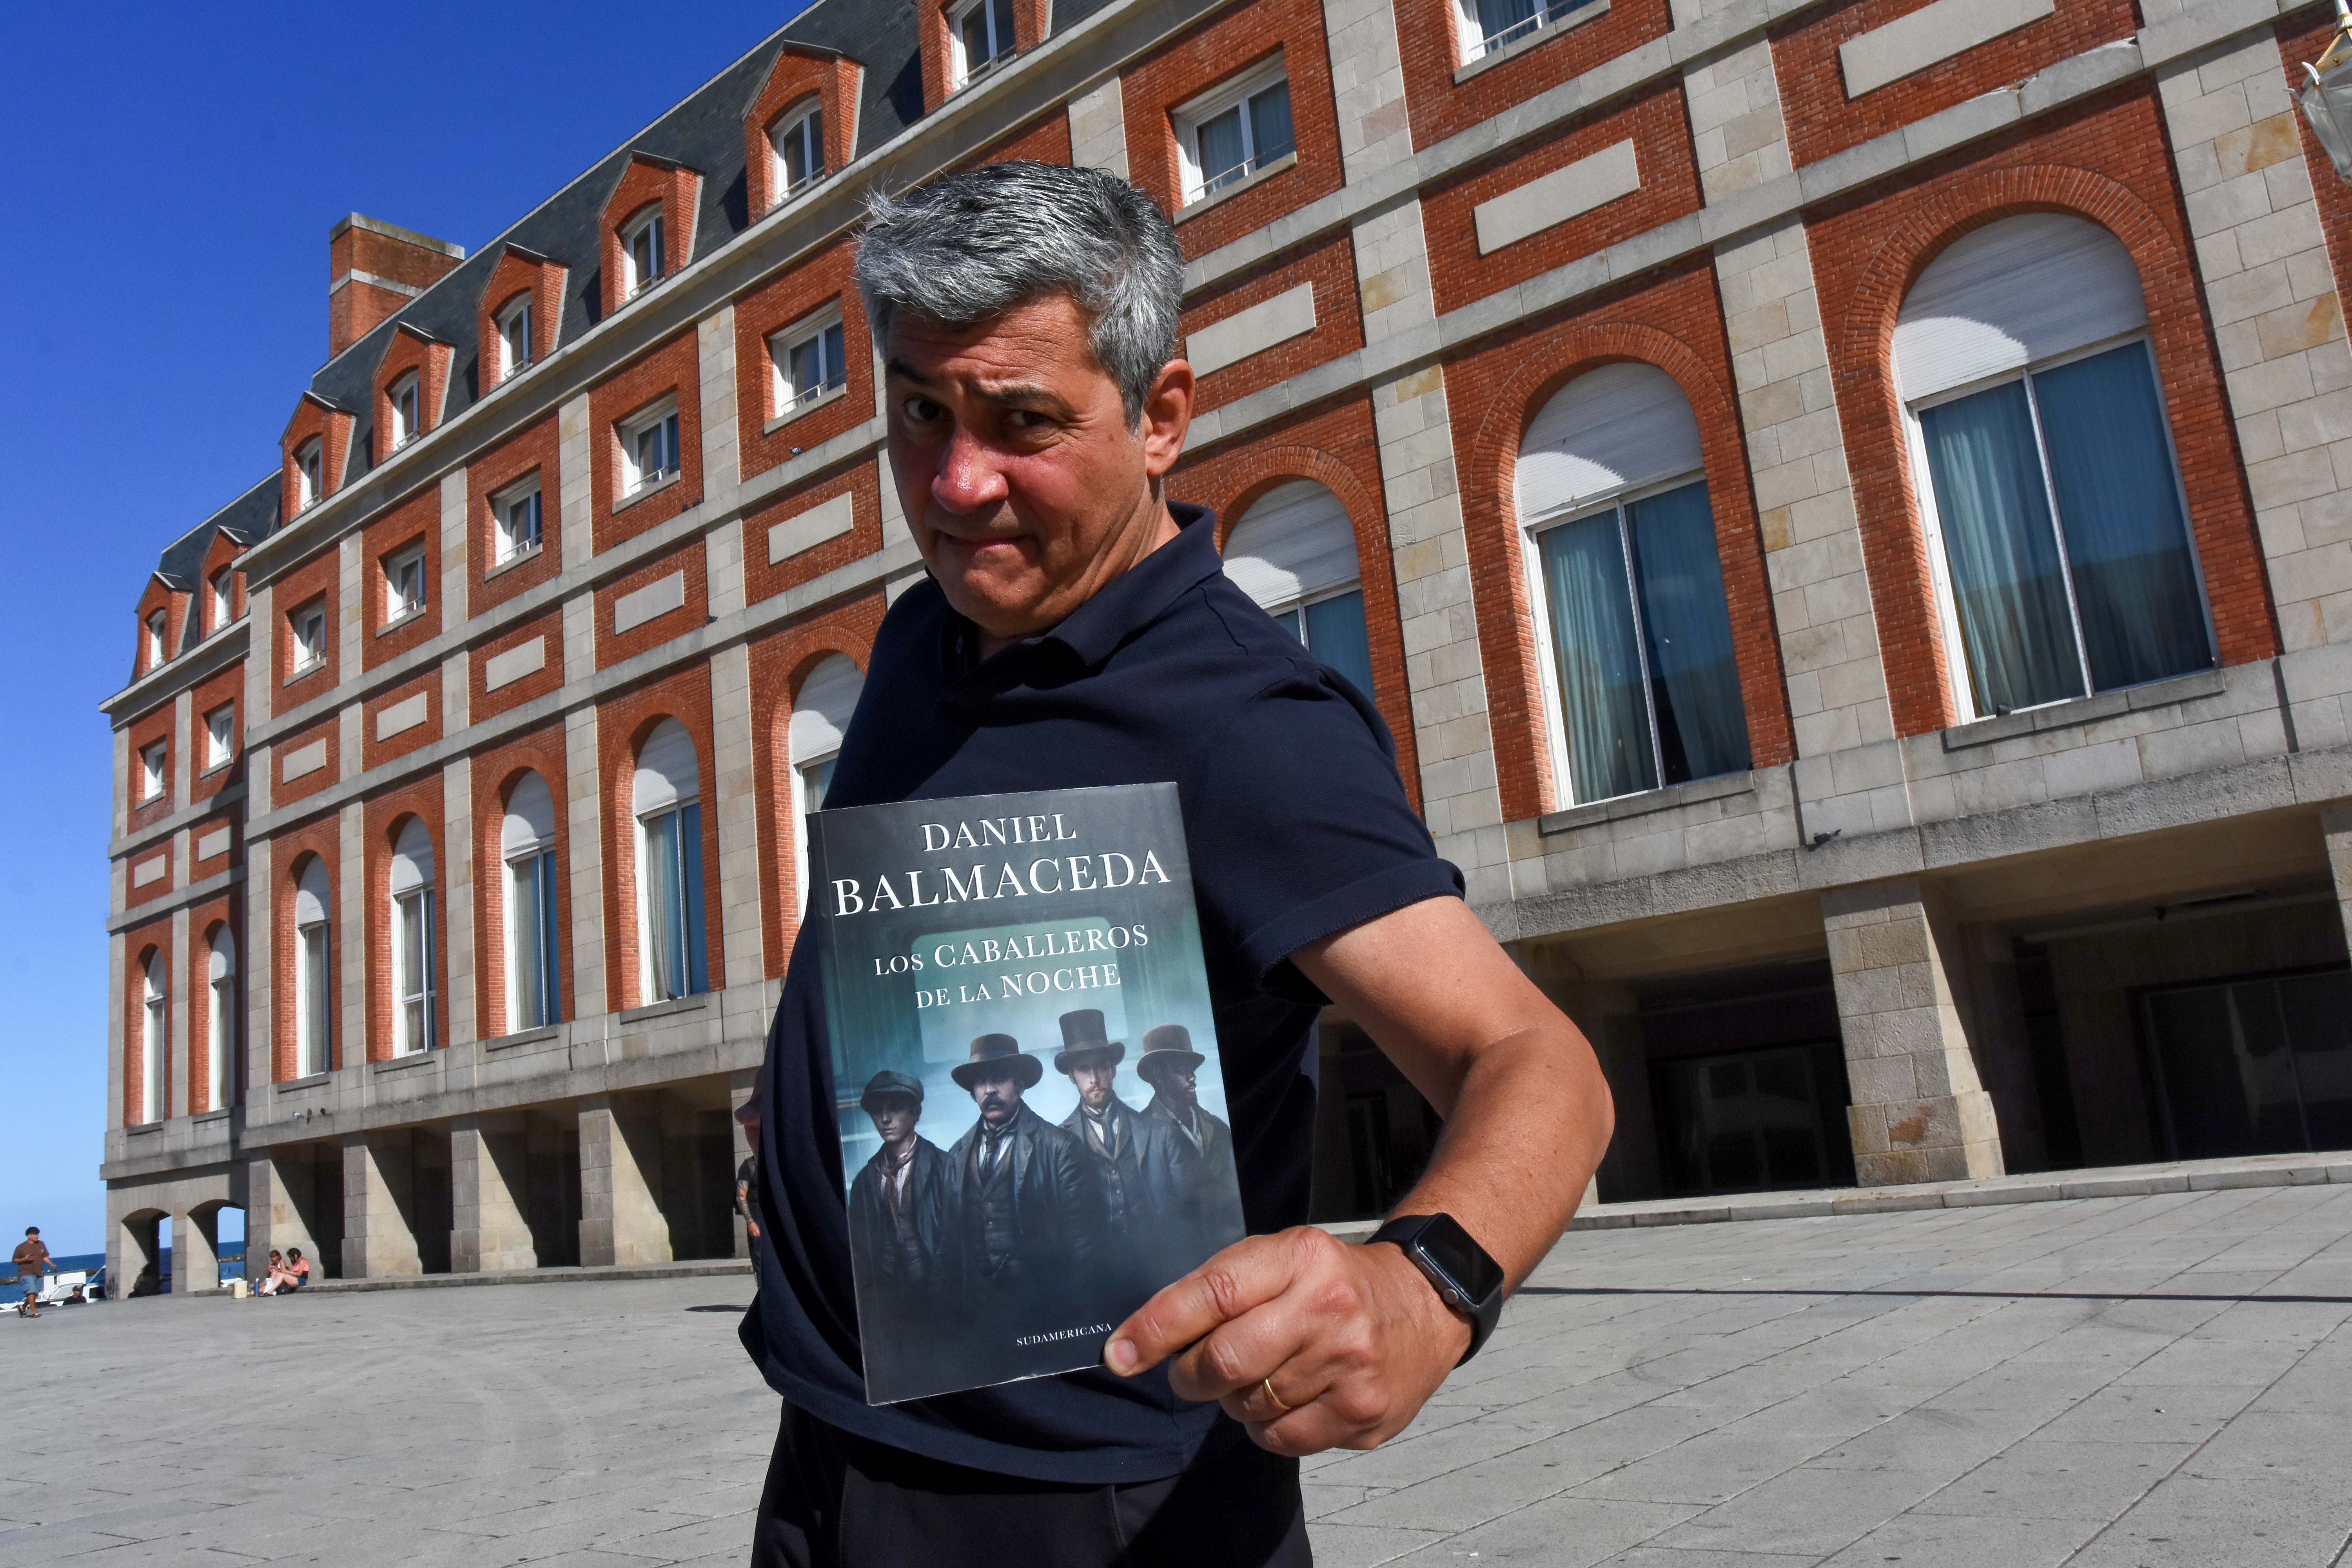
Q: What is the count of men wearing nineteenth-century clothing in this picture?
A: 4